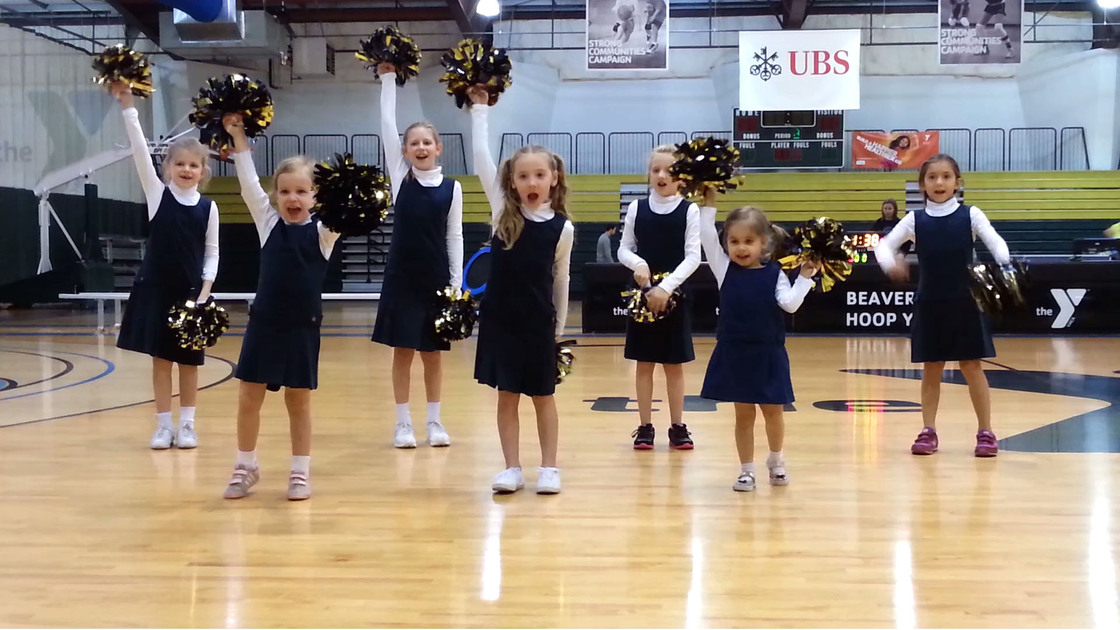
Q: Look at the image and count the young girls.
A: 7